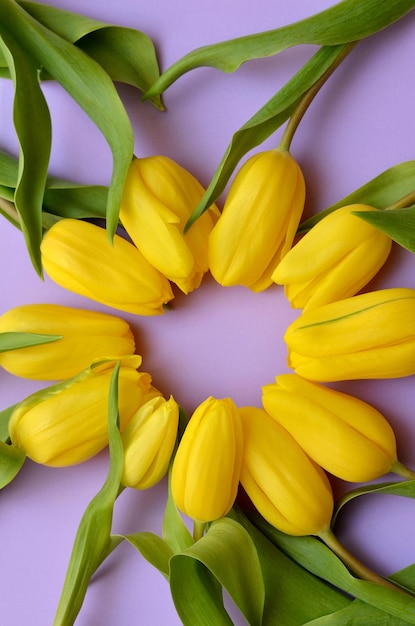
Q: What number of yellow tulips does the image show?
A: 11